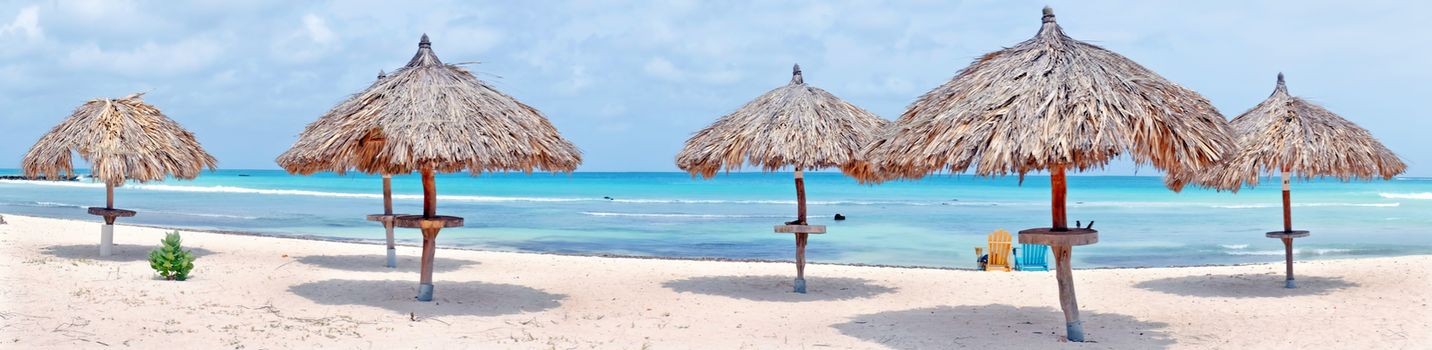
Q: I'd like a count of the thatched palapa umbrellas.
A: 6